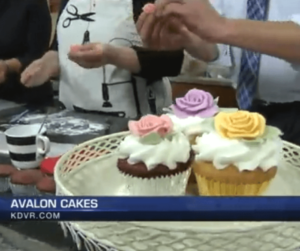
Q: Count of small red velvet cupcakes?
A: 3